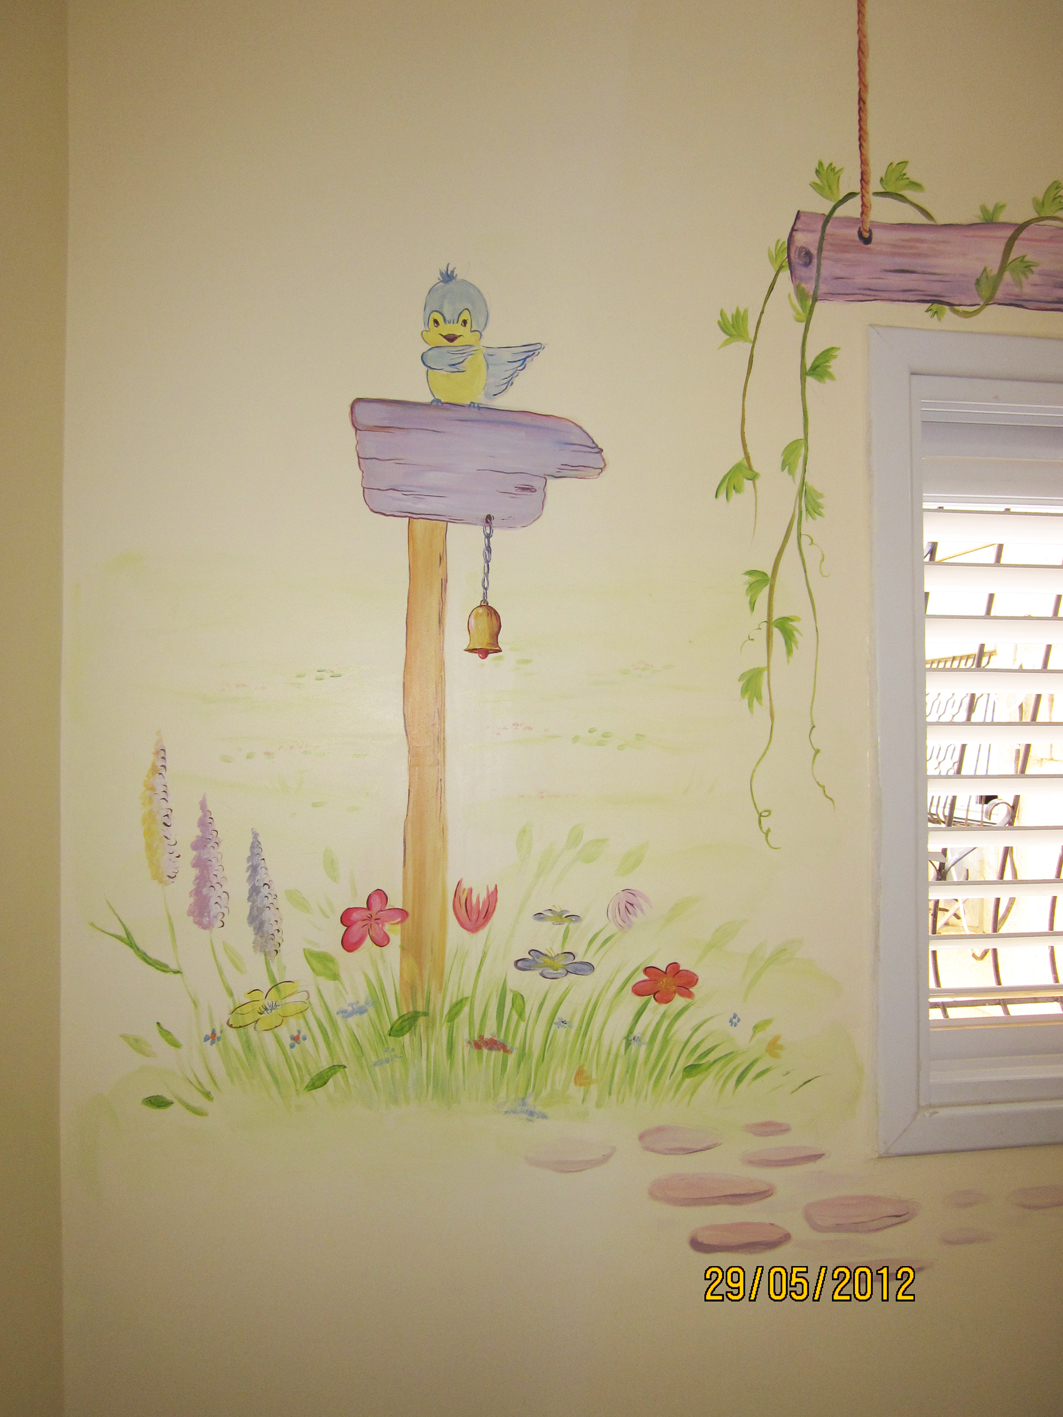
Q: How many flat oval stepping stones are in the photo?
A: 11